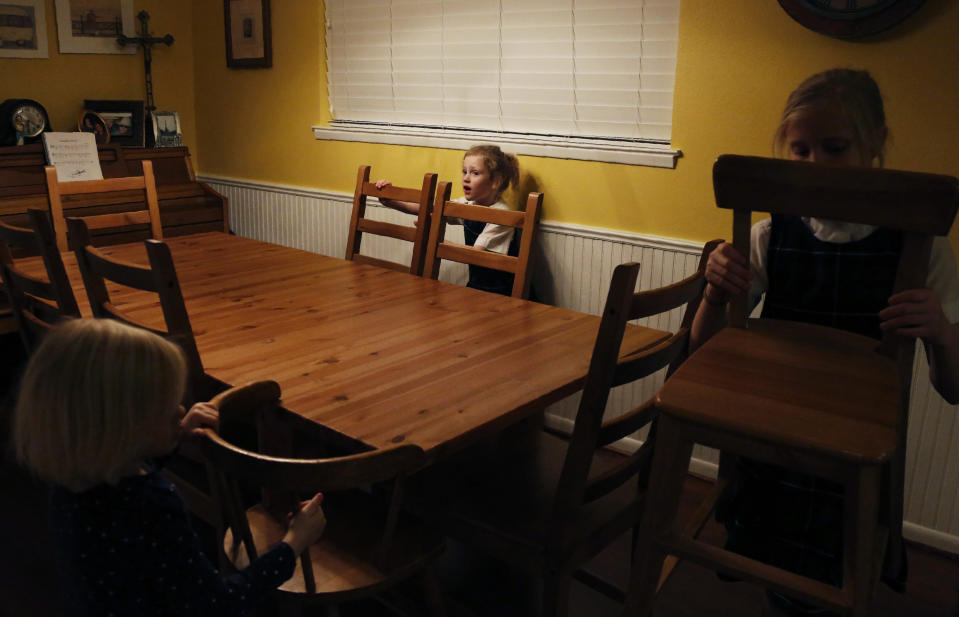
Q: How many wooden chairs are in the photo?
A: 8